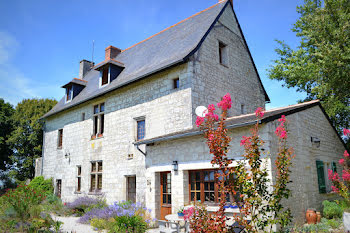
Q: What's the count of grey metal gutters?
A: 2